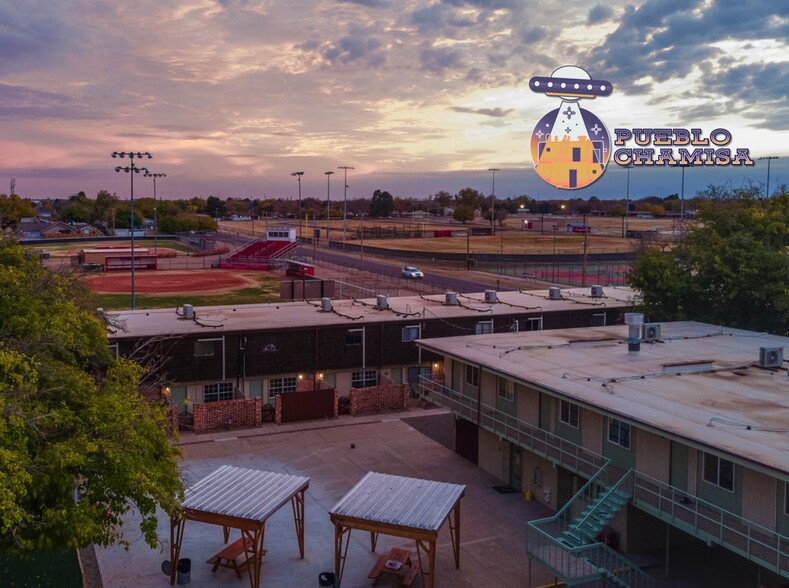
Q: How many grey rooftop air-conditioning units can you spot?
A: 9